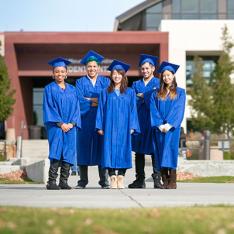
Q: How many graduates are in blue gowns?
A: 5